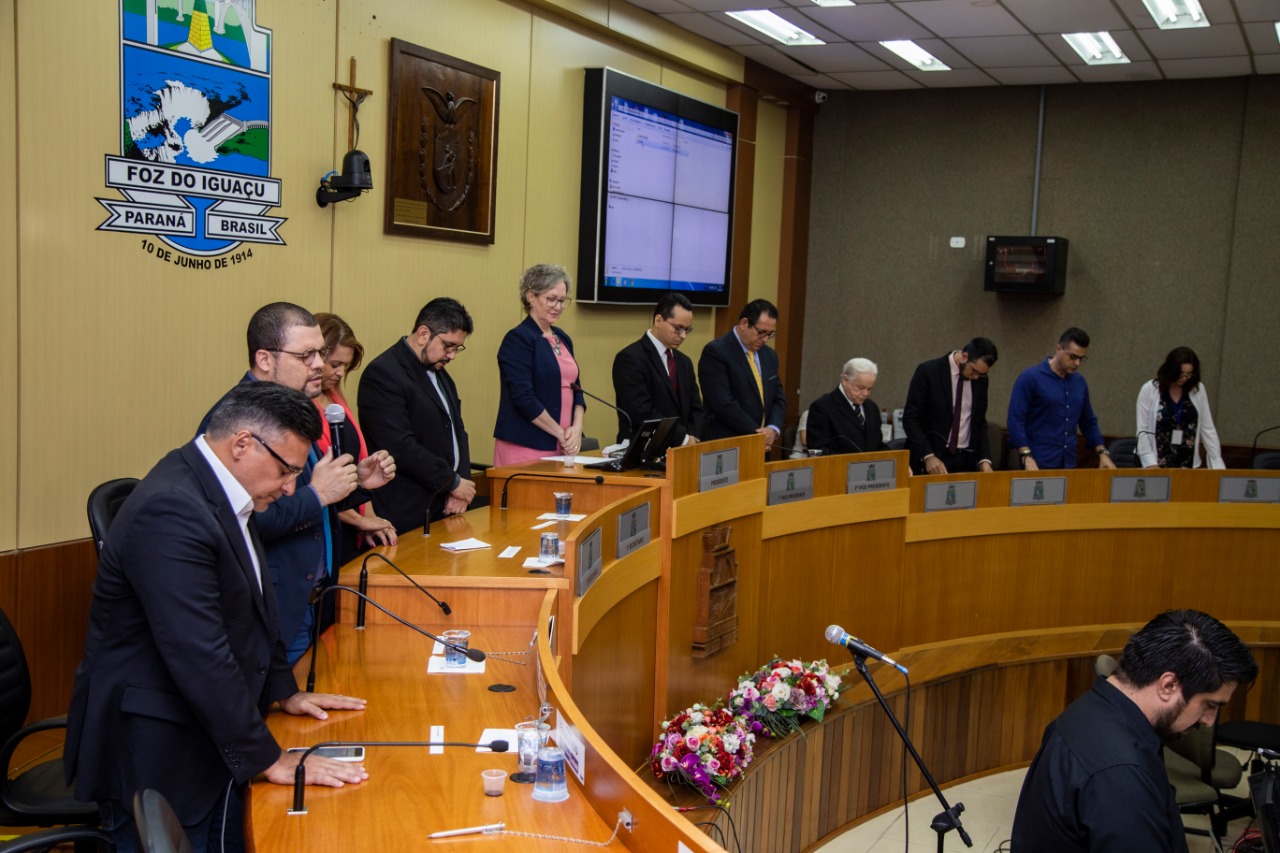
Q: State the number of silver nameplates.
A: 9